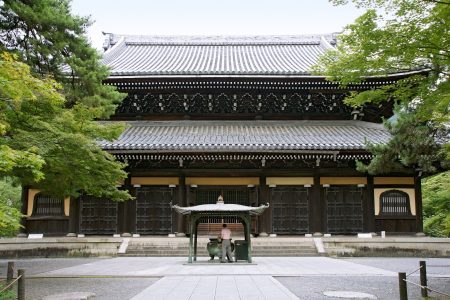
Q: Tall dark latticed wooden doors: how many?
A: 4